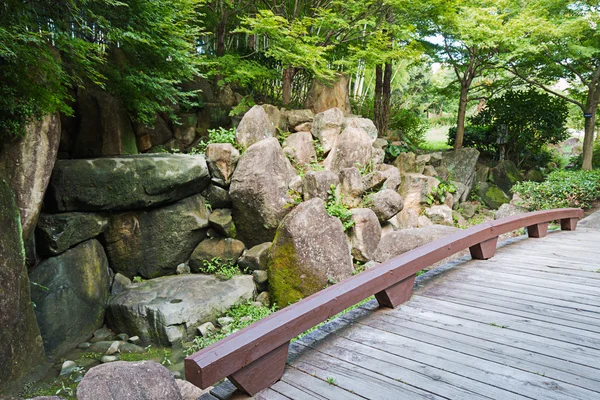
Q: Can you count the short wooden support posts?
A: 5